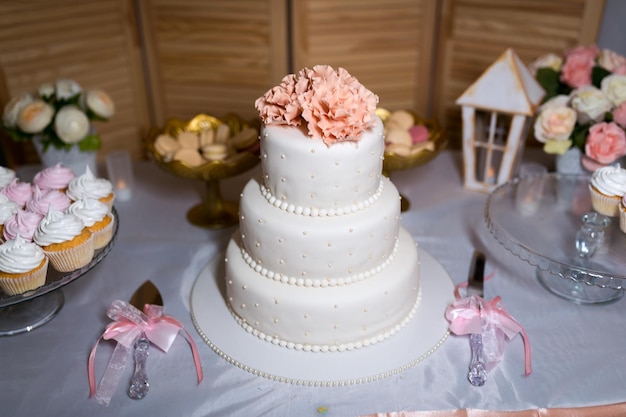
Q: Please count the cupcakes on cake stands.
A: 12